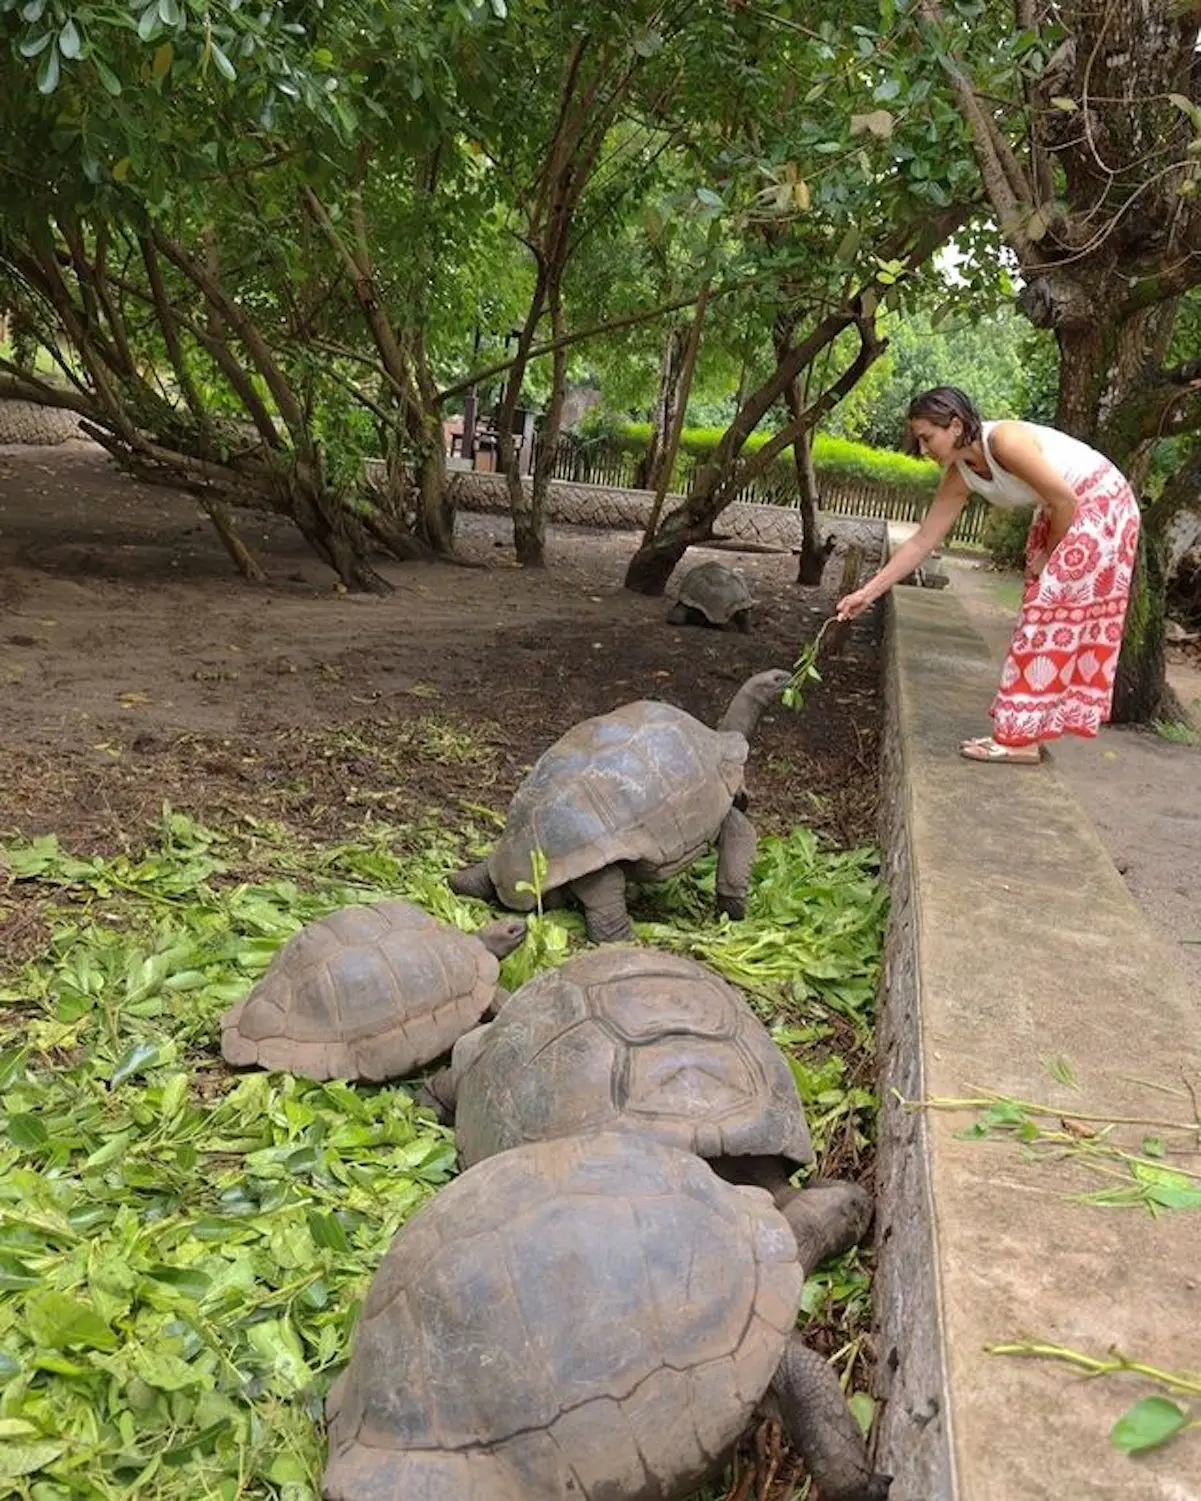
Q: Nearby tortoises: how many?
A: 4